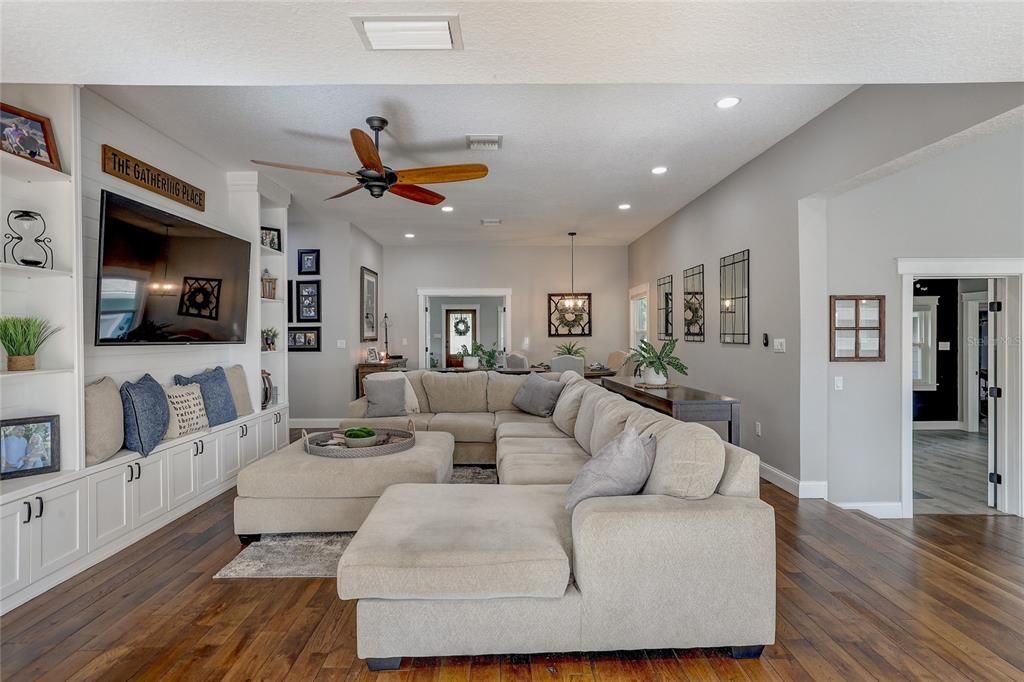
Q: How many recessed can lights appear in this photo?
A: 5